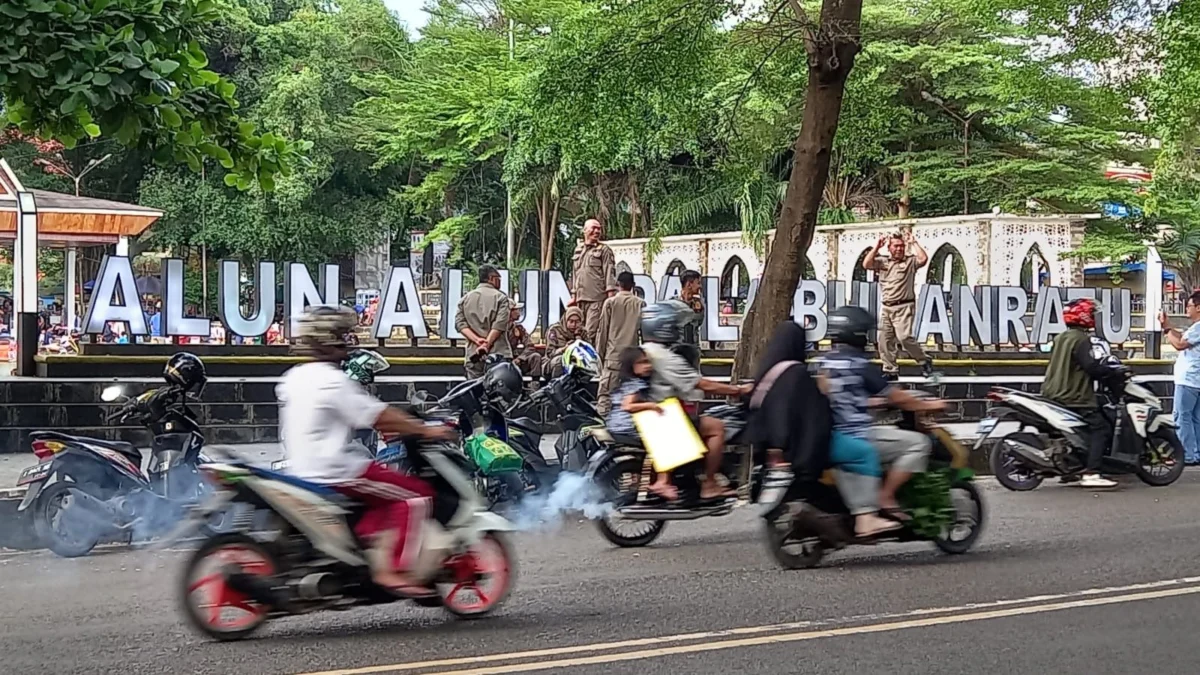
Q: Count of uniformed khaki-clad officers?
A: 7